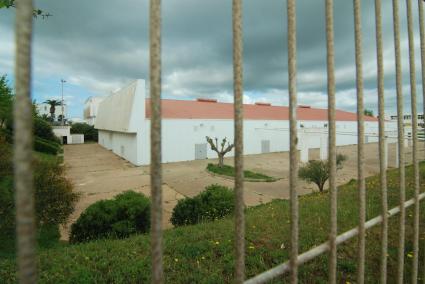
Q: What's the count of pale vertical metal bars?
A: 10